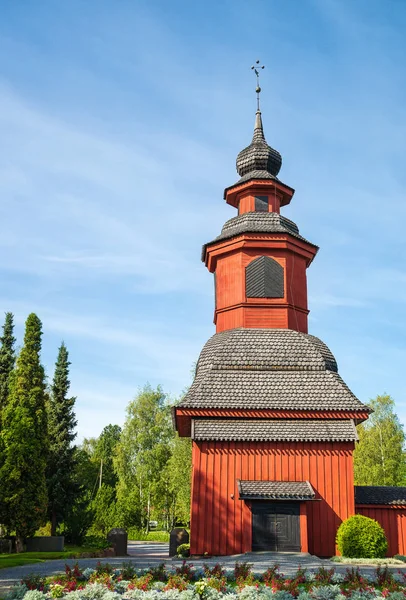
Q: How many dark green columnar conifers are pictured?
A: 3